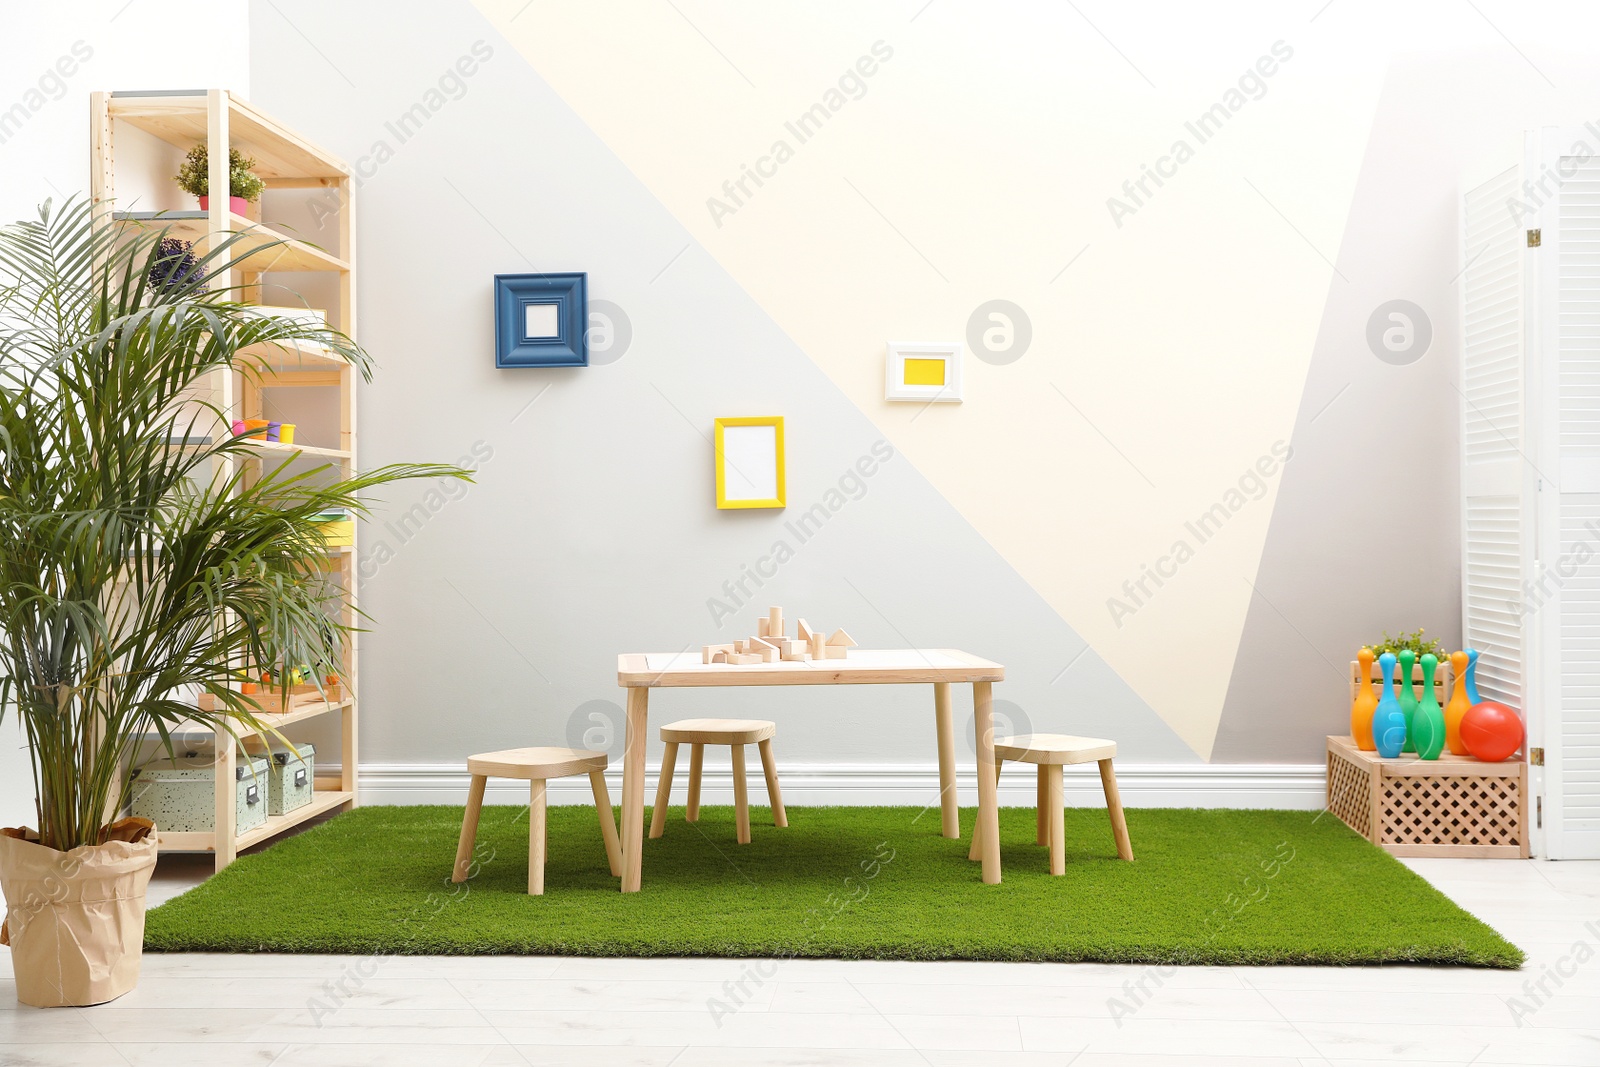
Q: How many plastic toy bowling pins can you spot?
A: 6